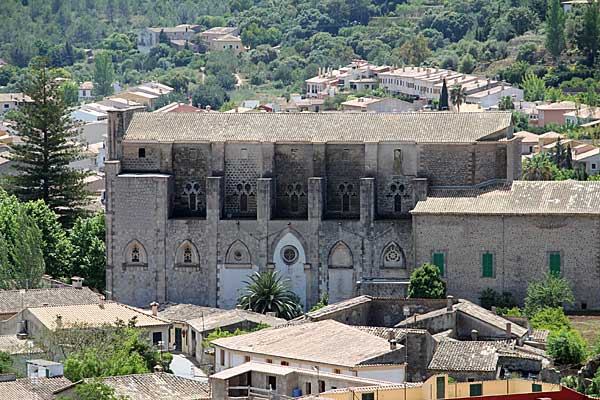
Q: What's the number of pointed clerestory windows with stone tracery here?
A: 5